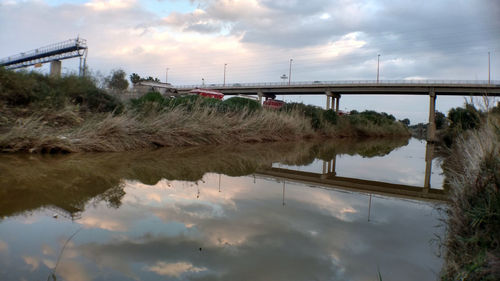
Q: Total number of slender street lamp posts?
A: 5